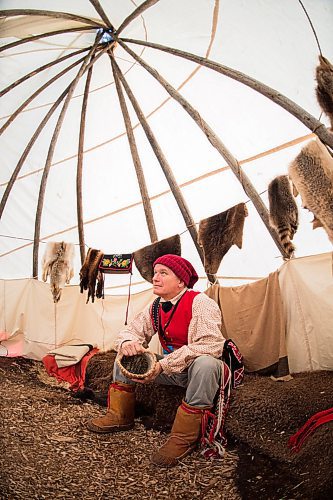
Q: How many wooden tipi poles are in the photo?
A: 13